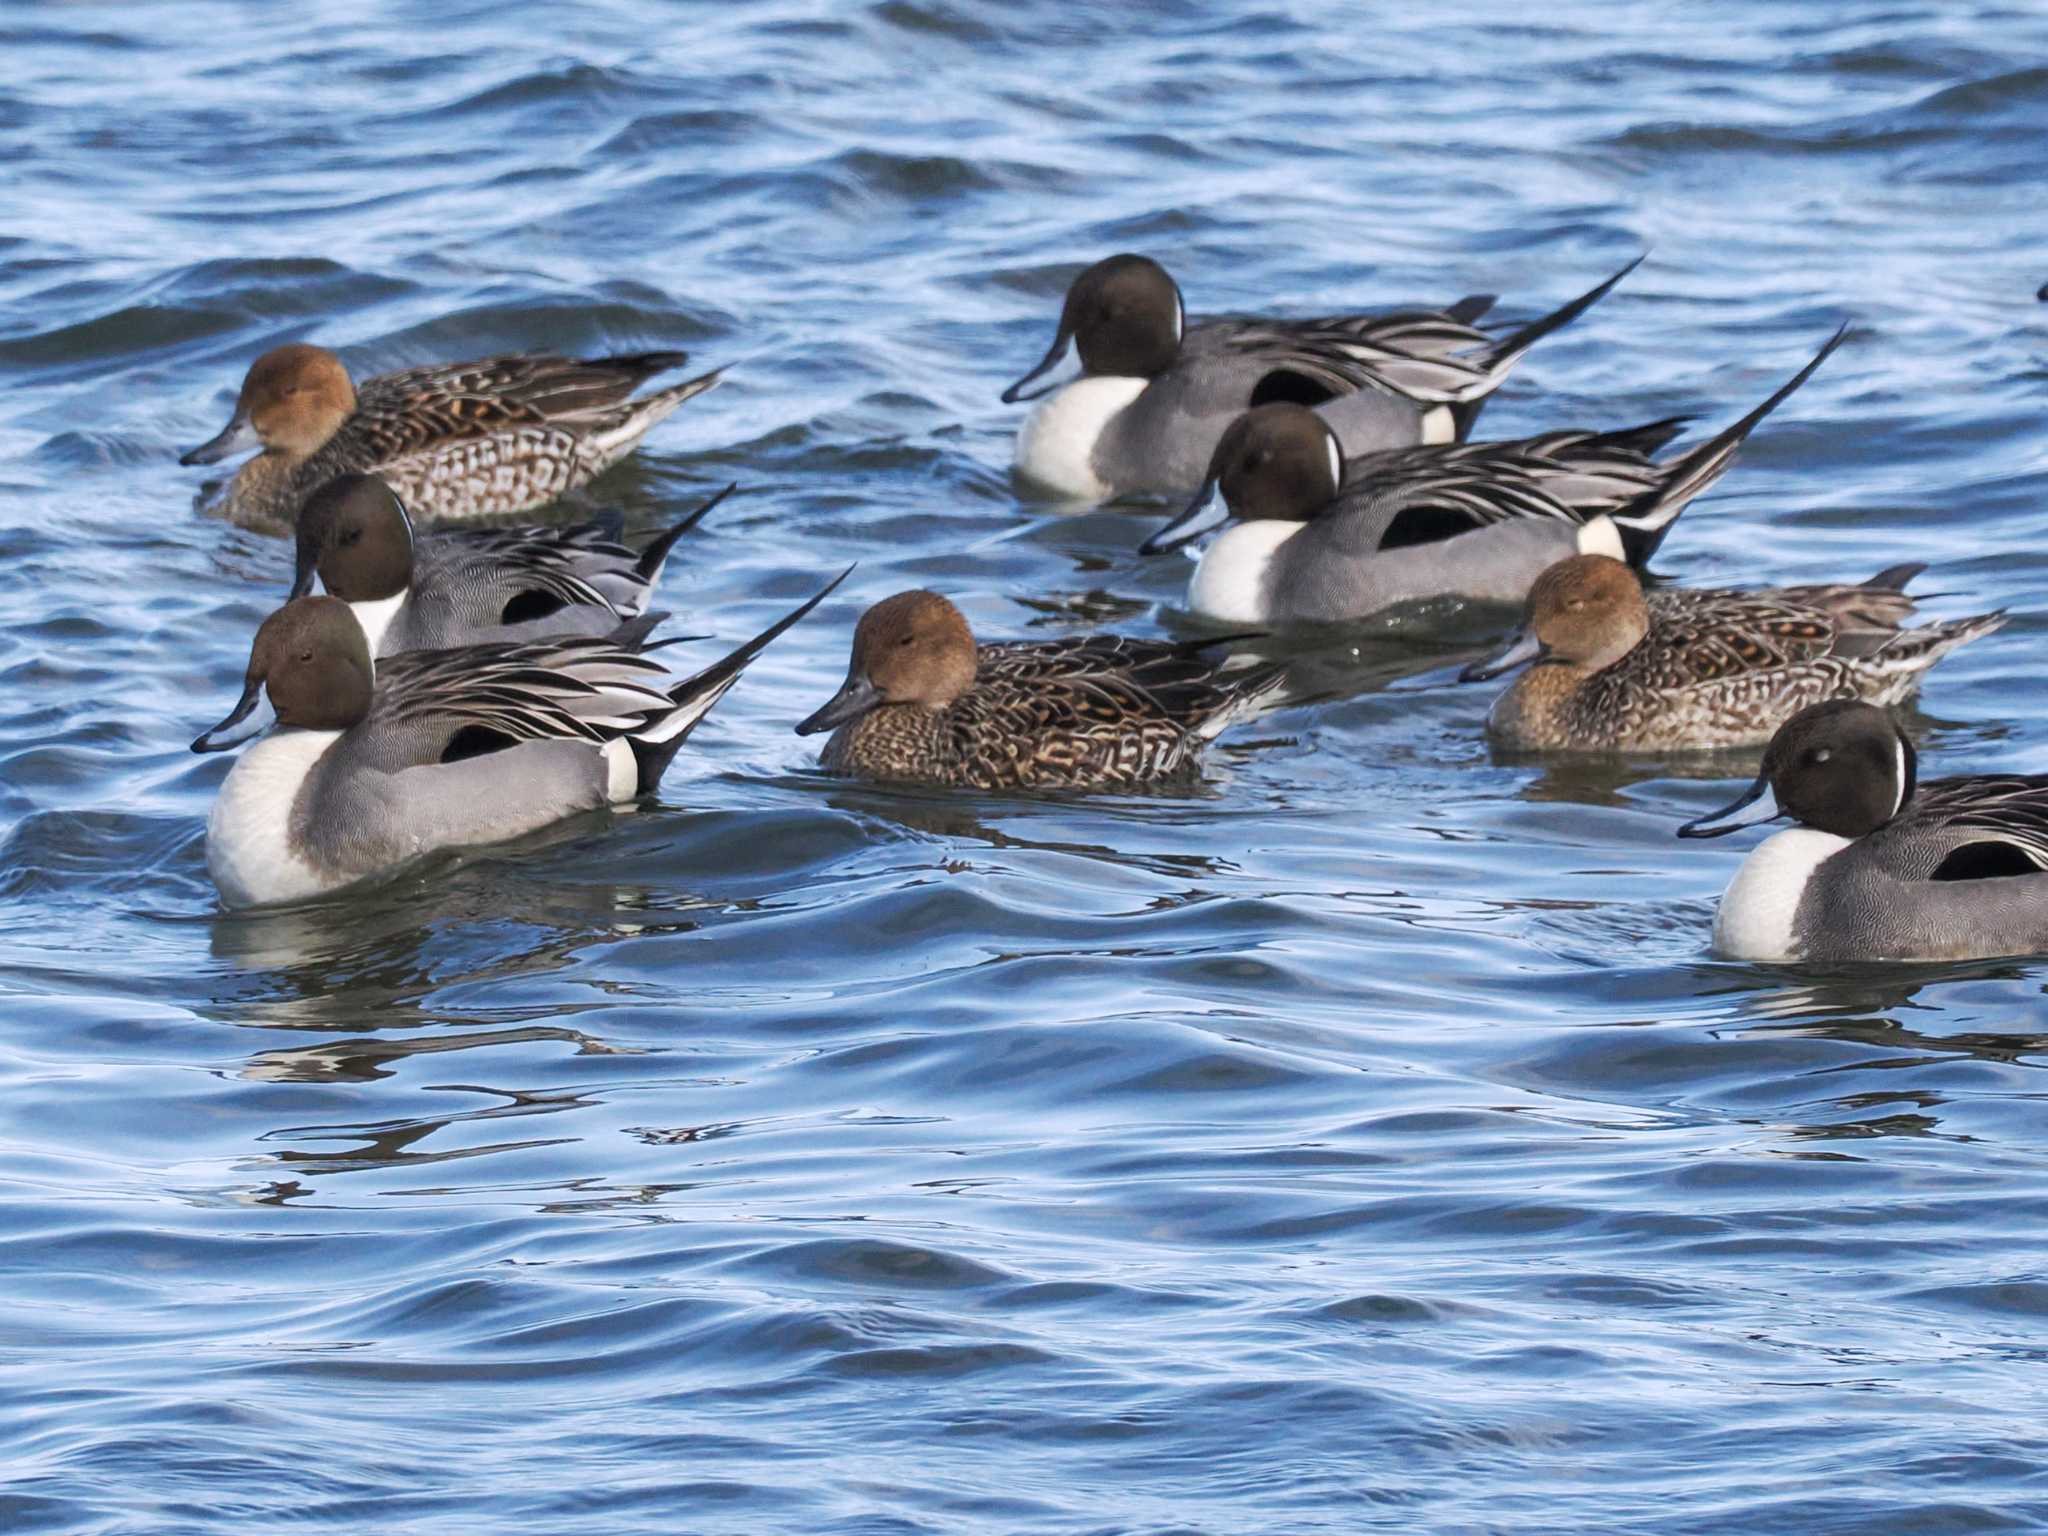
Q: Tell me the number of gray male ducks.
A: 5